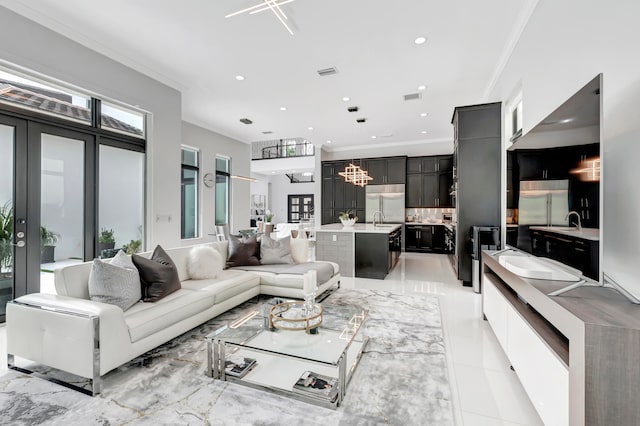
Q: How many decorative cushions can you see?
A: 5